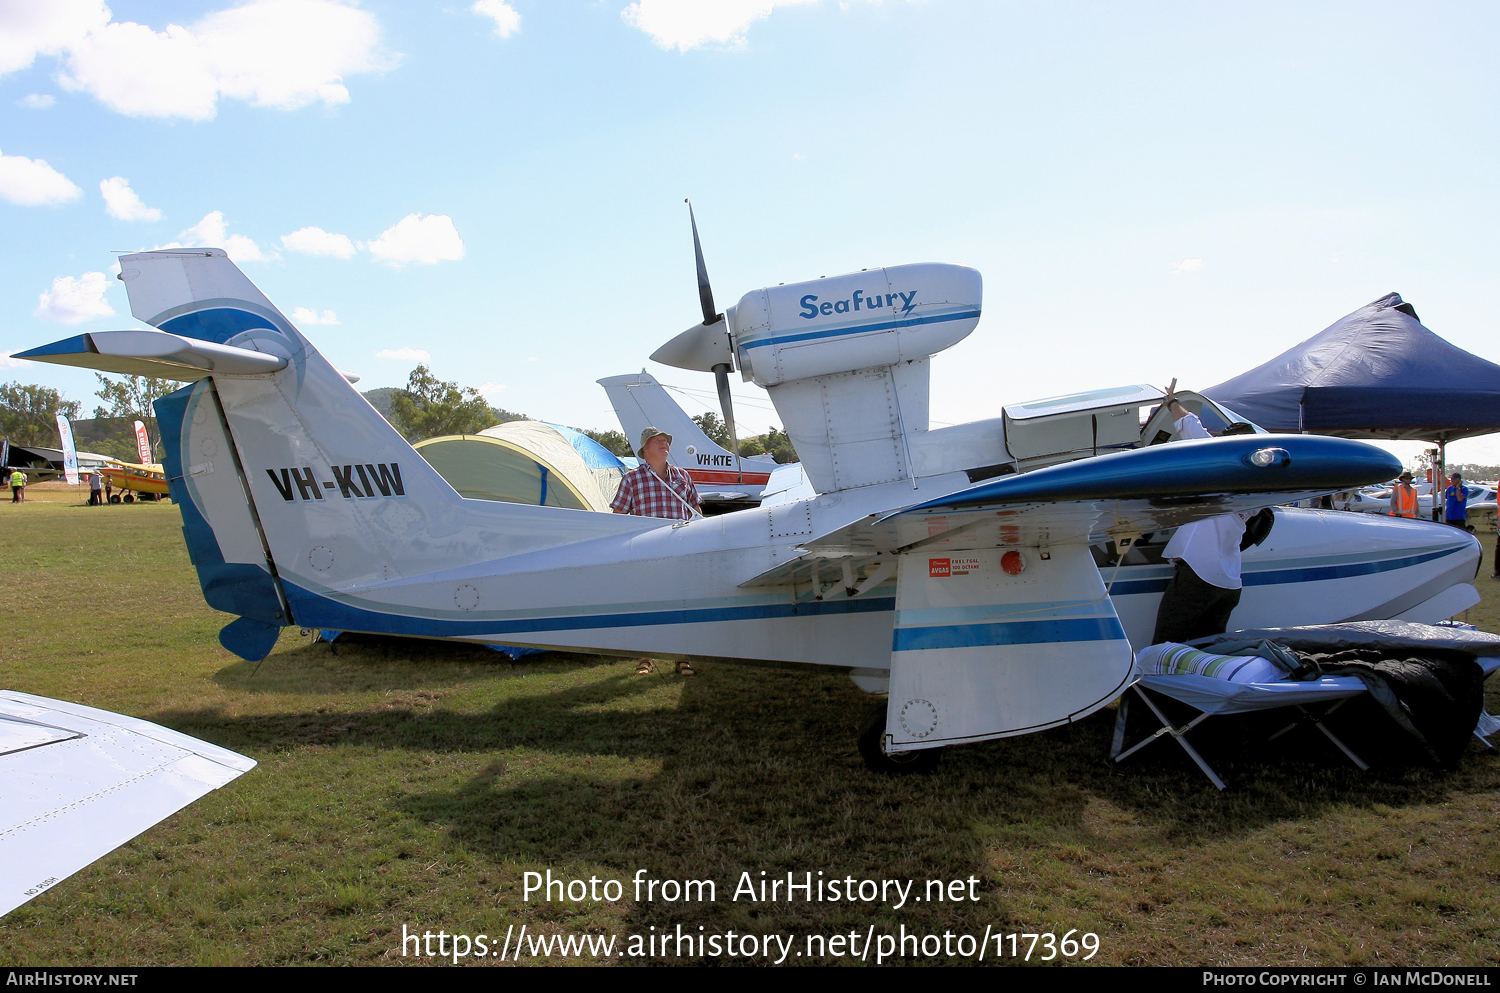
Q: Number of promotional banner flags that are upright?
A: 2